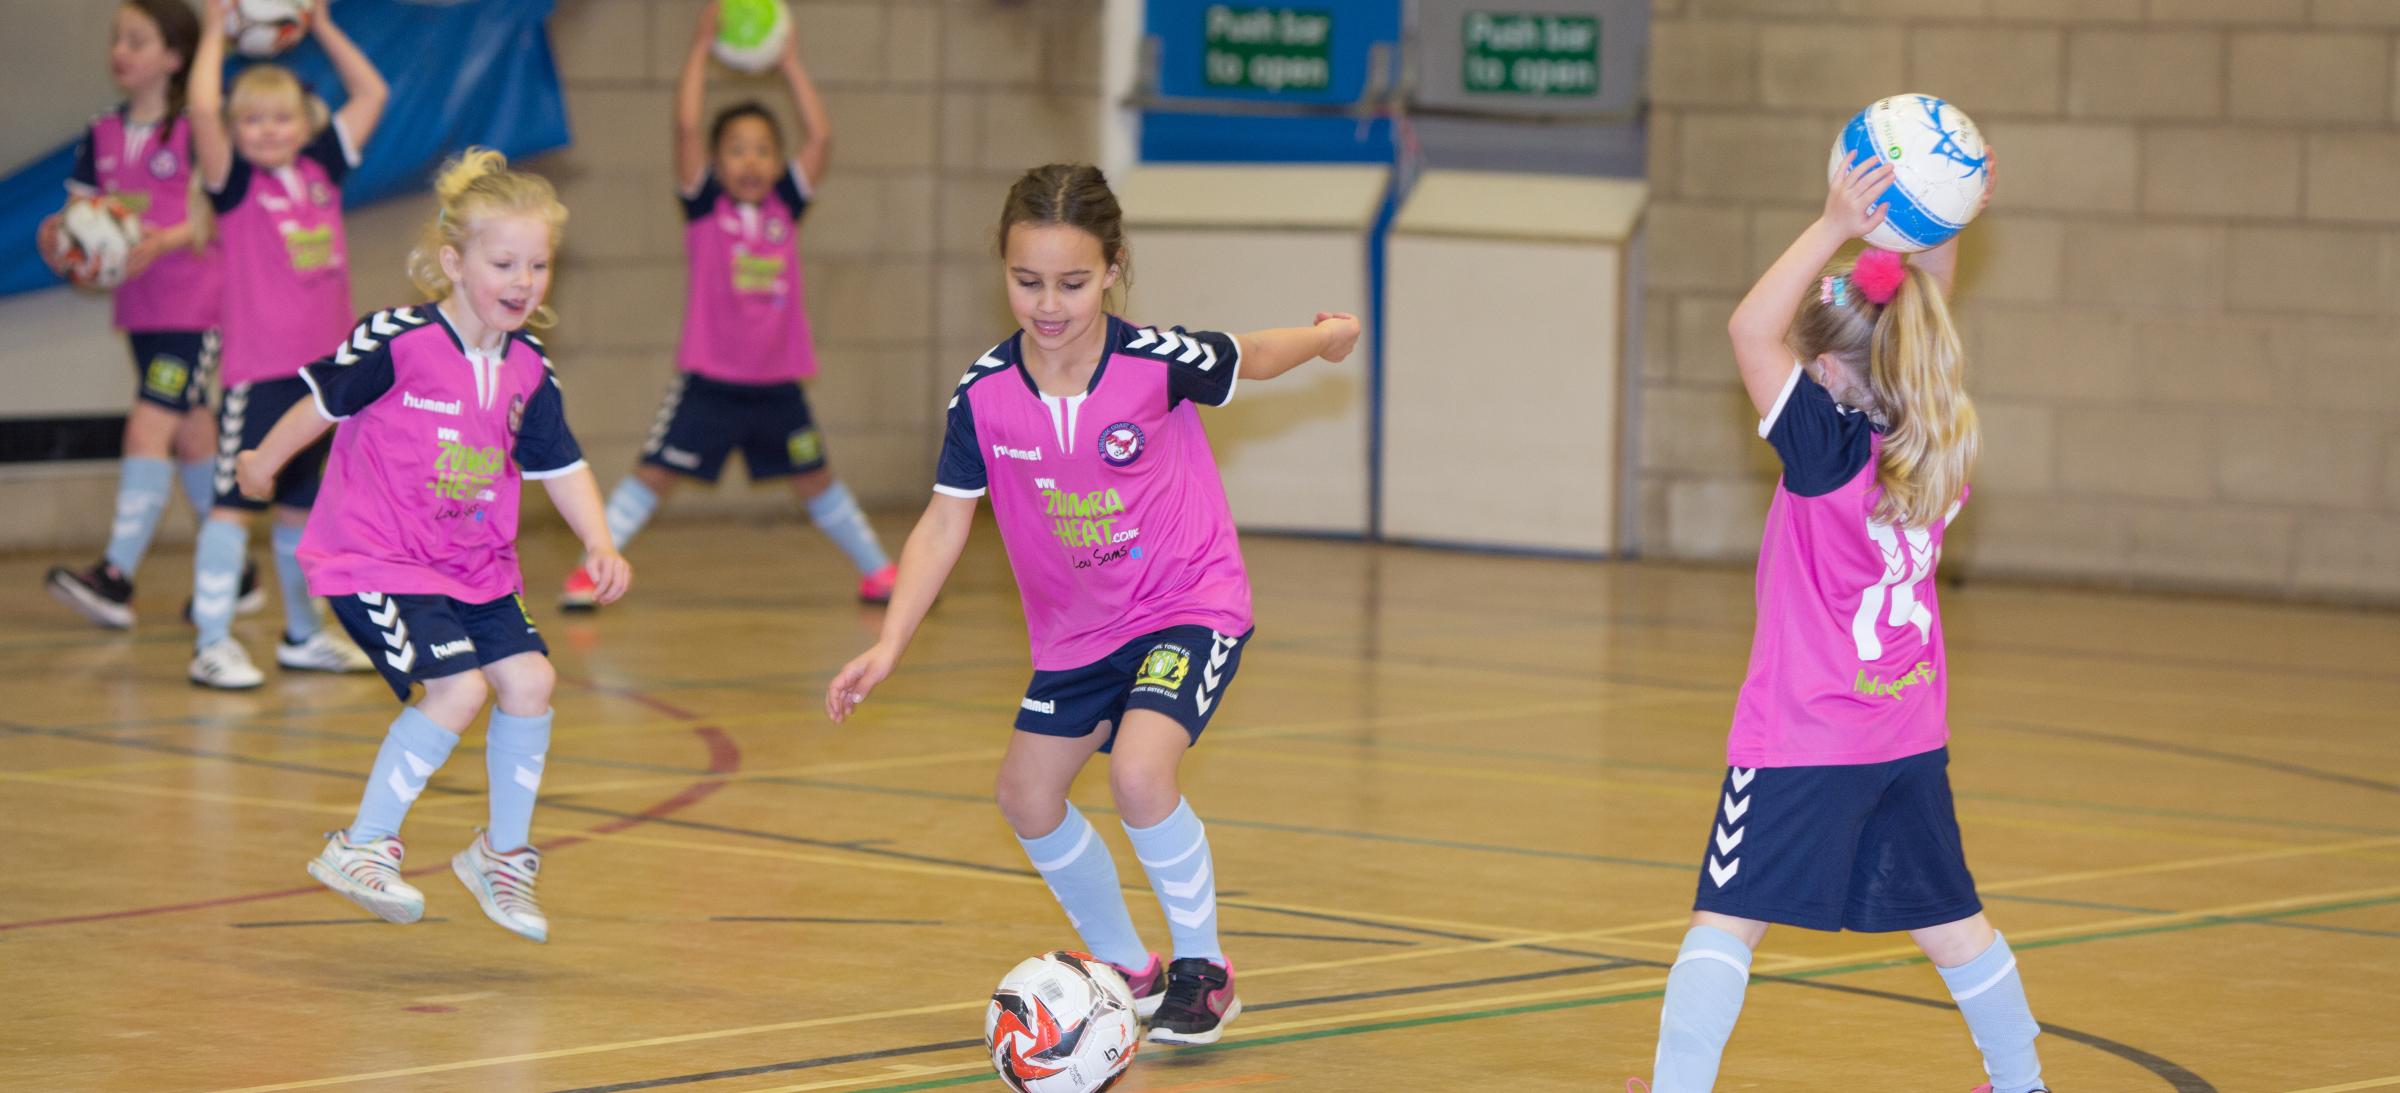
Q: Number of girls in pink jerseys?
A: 6